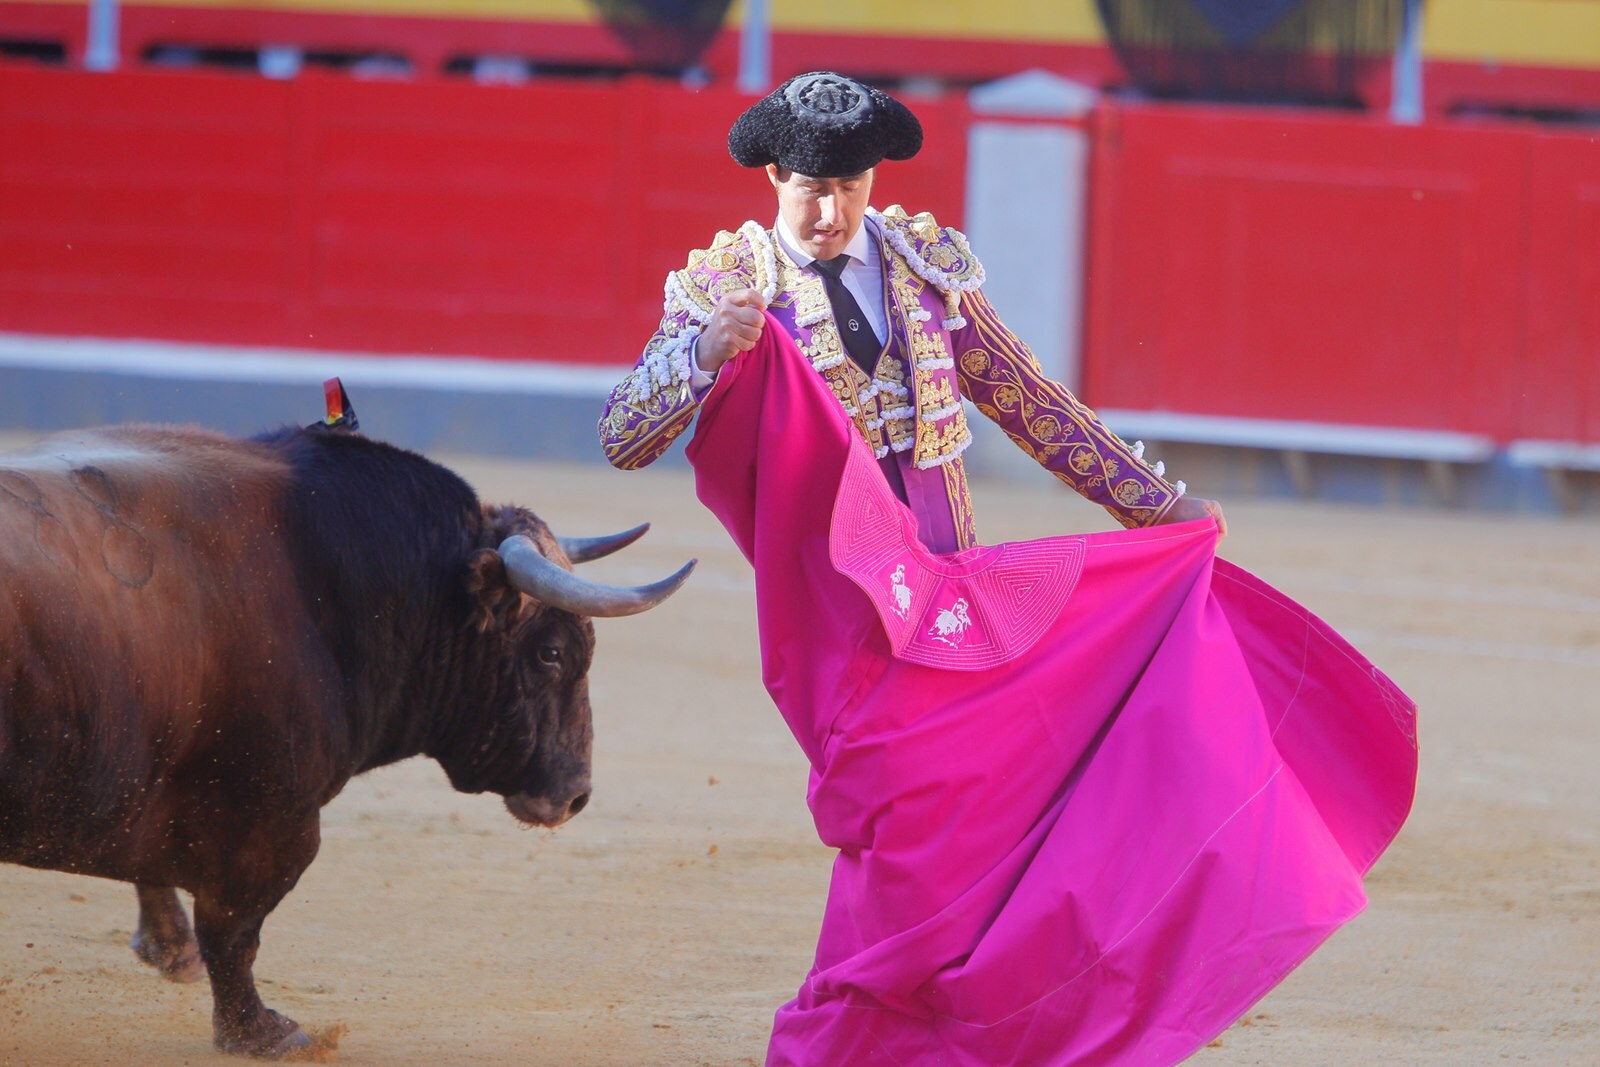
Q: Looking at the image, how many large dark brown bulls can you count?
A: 1